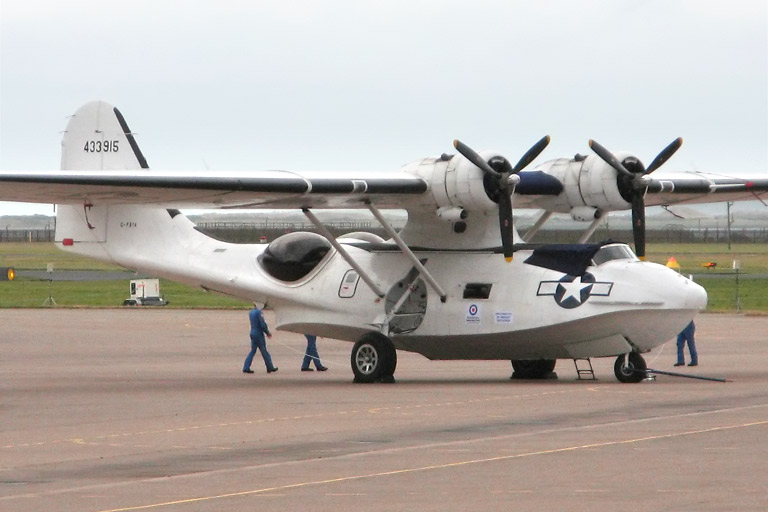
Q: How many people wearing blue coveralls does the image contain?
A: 3